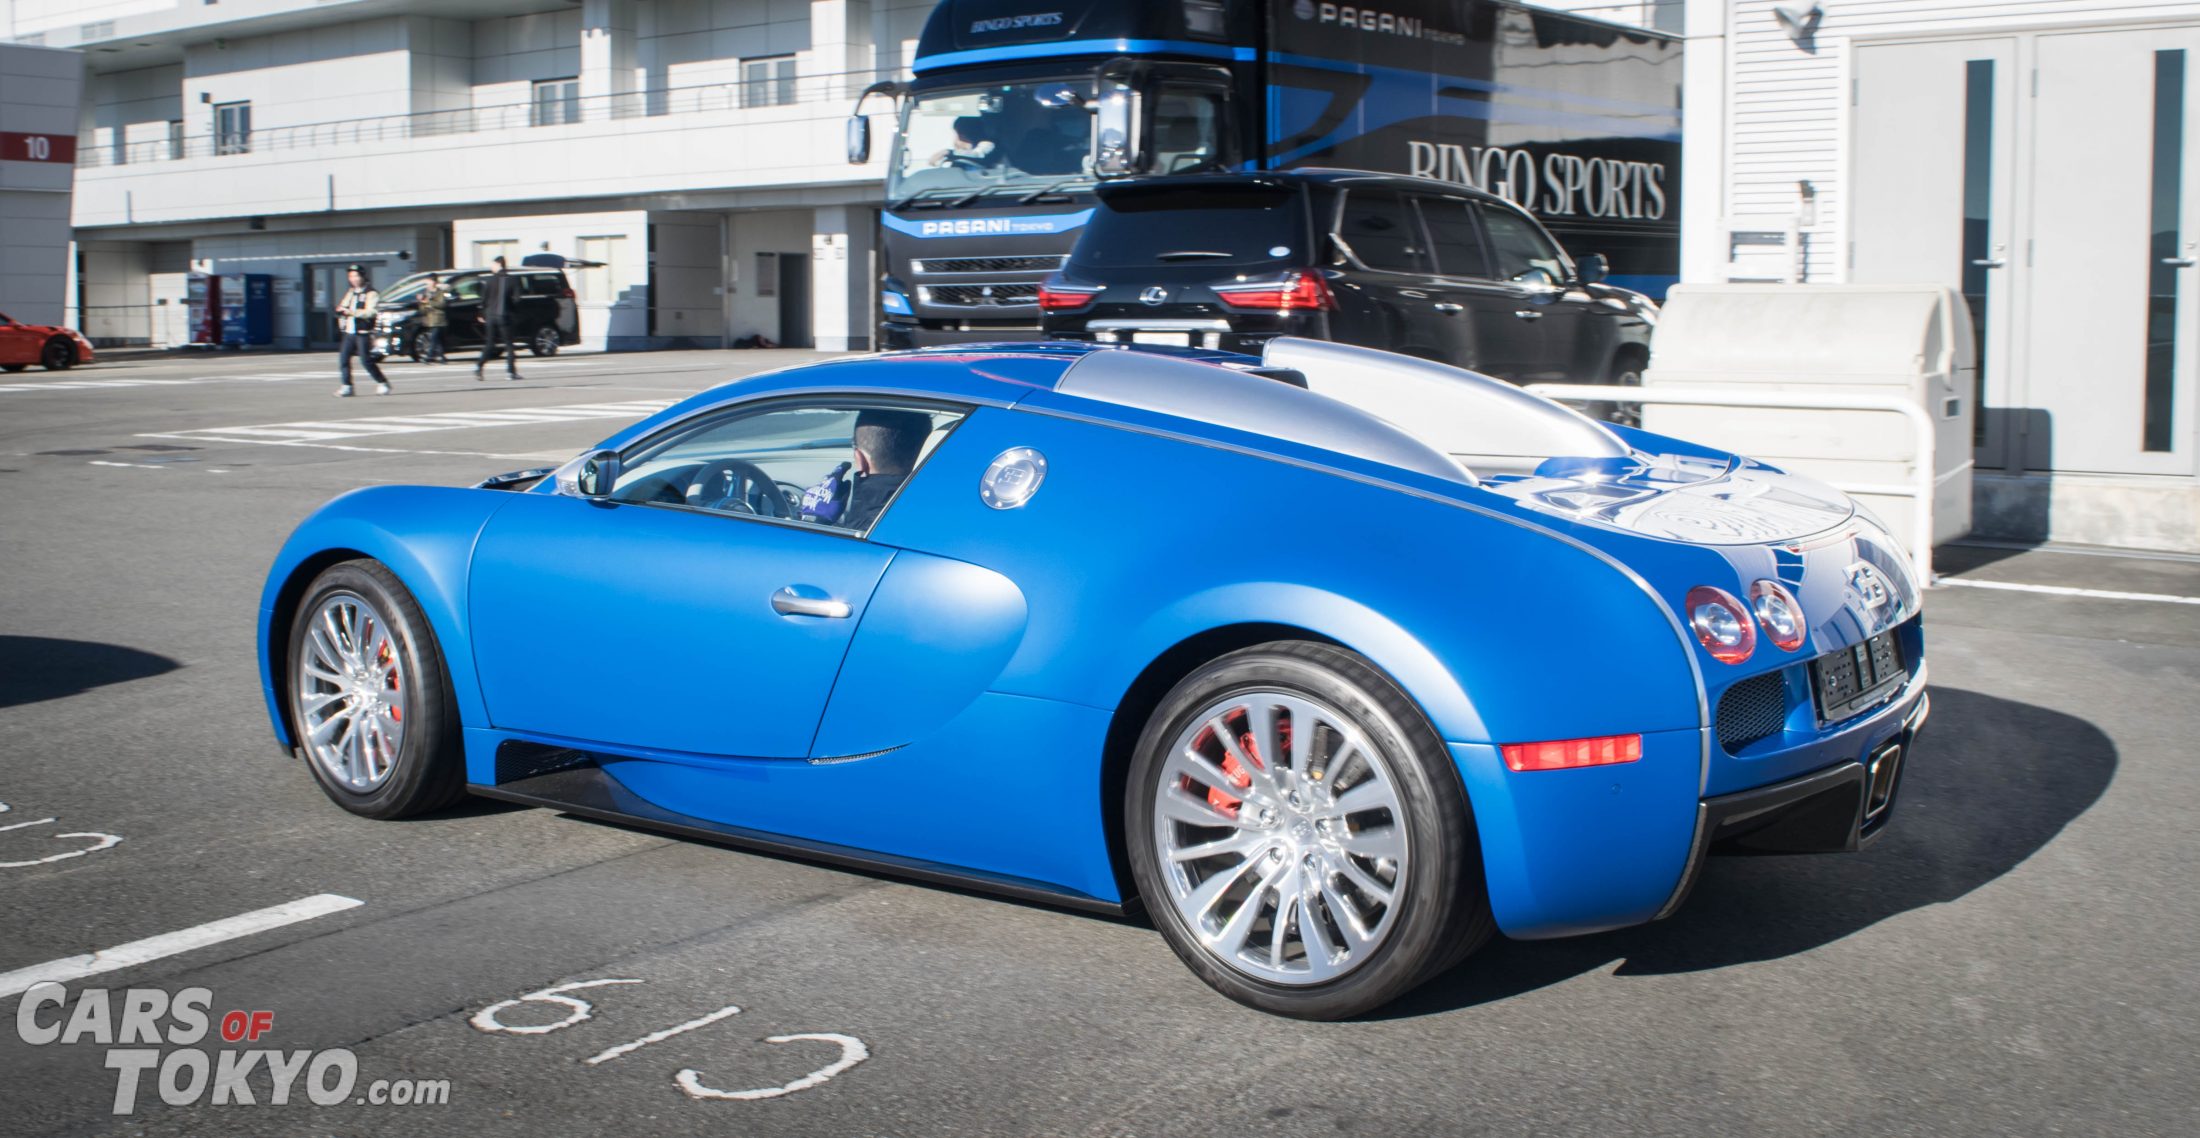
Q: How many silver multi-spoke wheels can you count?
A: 2